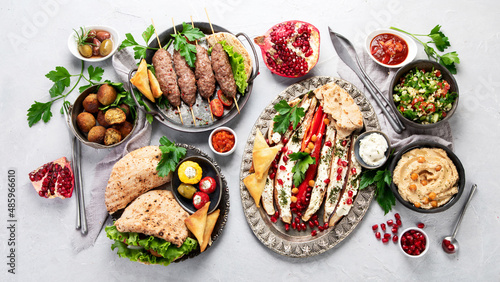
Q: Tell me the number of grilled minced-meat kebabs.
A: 4